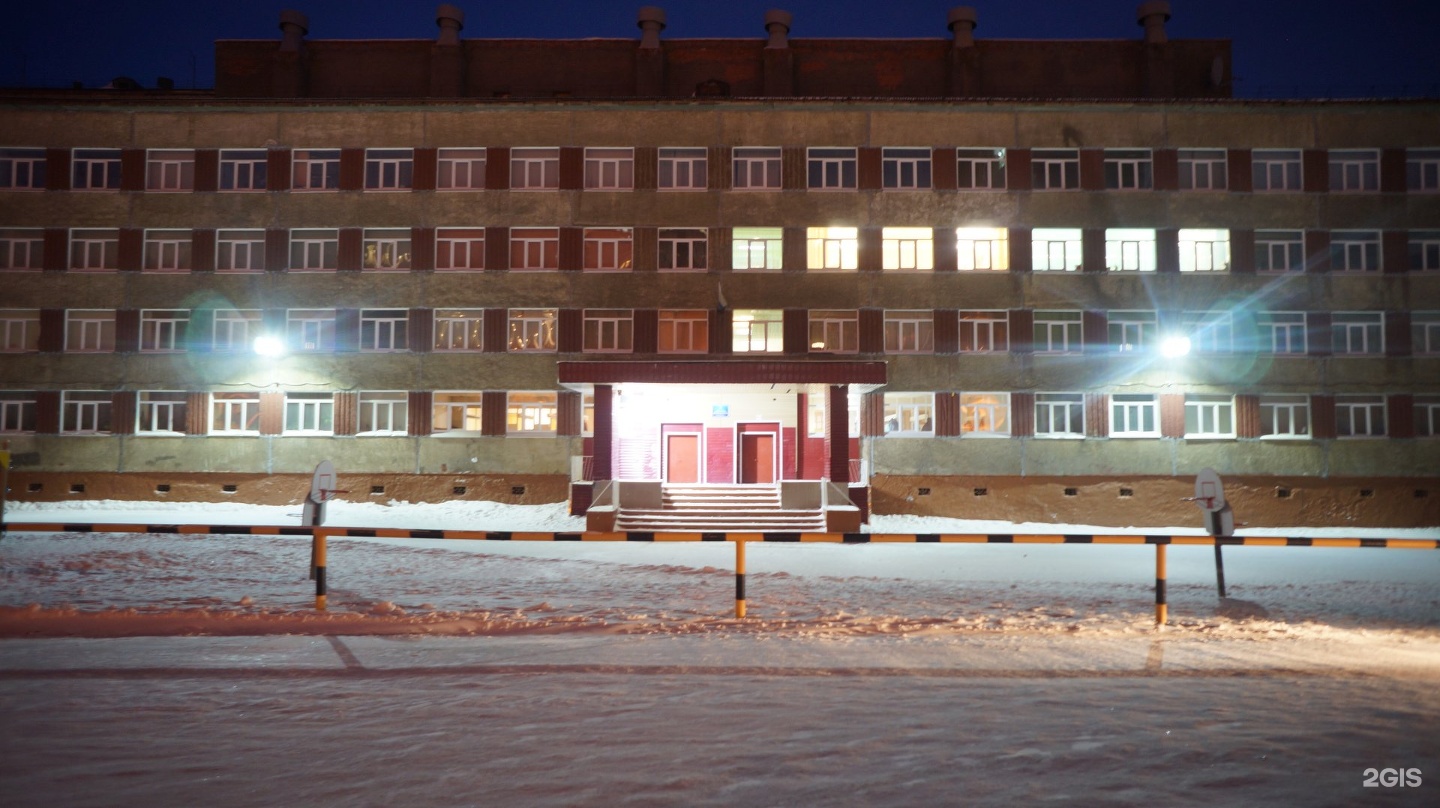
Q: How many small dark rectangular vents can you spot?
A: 14